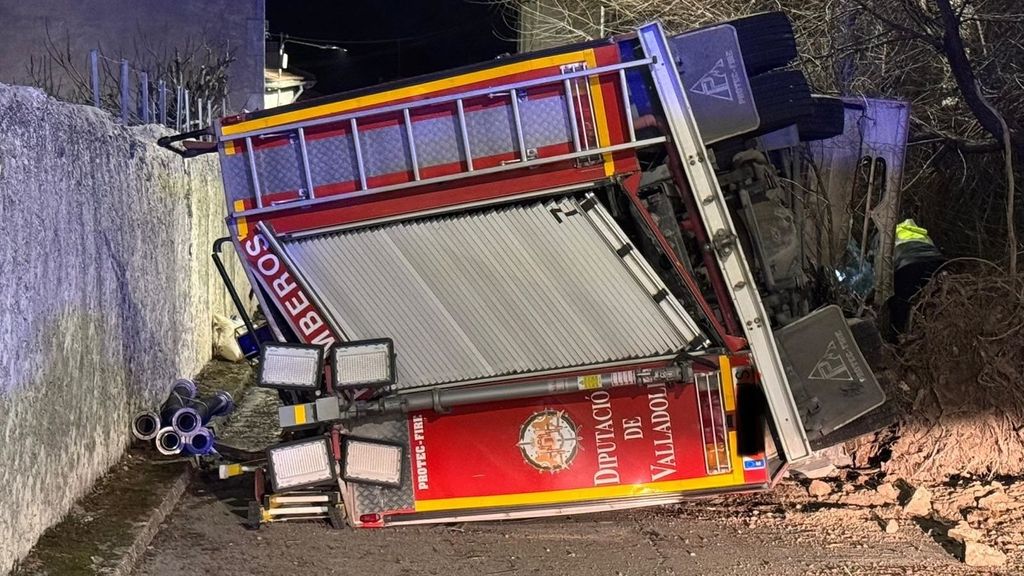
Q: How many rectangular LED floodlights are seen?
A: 4